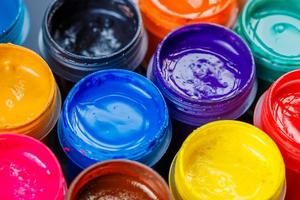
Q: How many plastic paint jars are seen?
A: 11